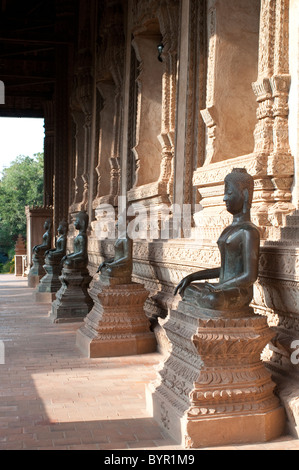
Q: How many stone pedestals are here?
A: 5